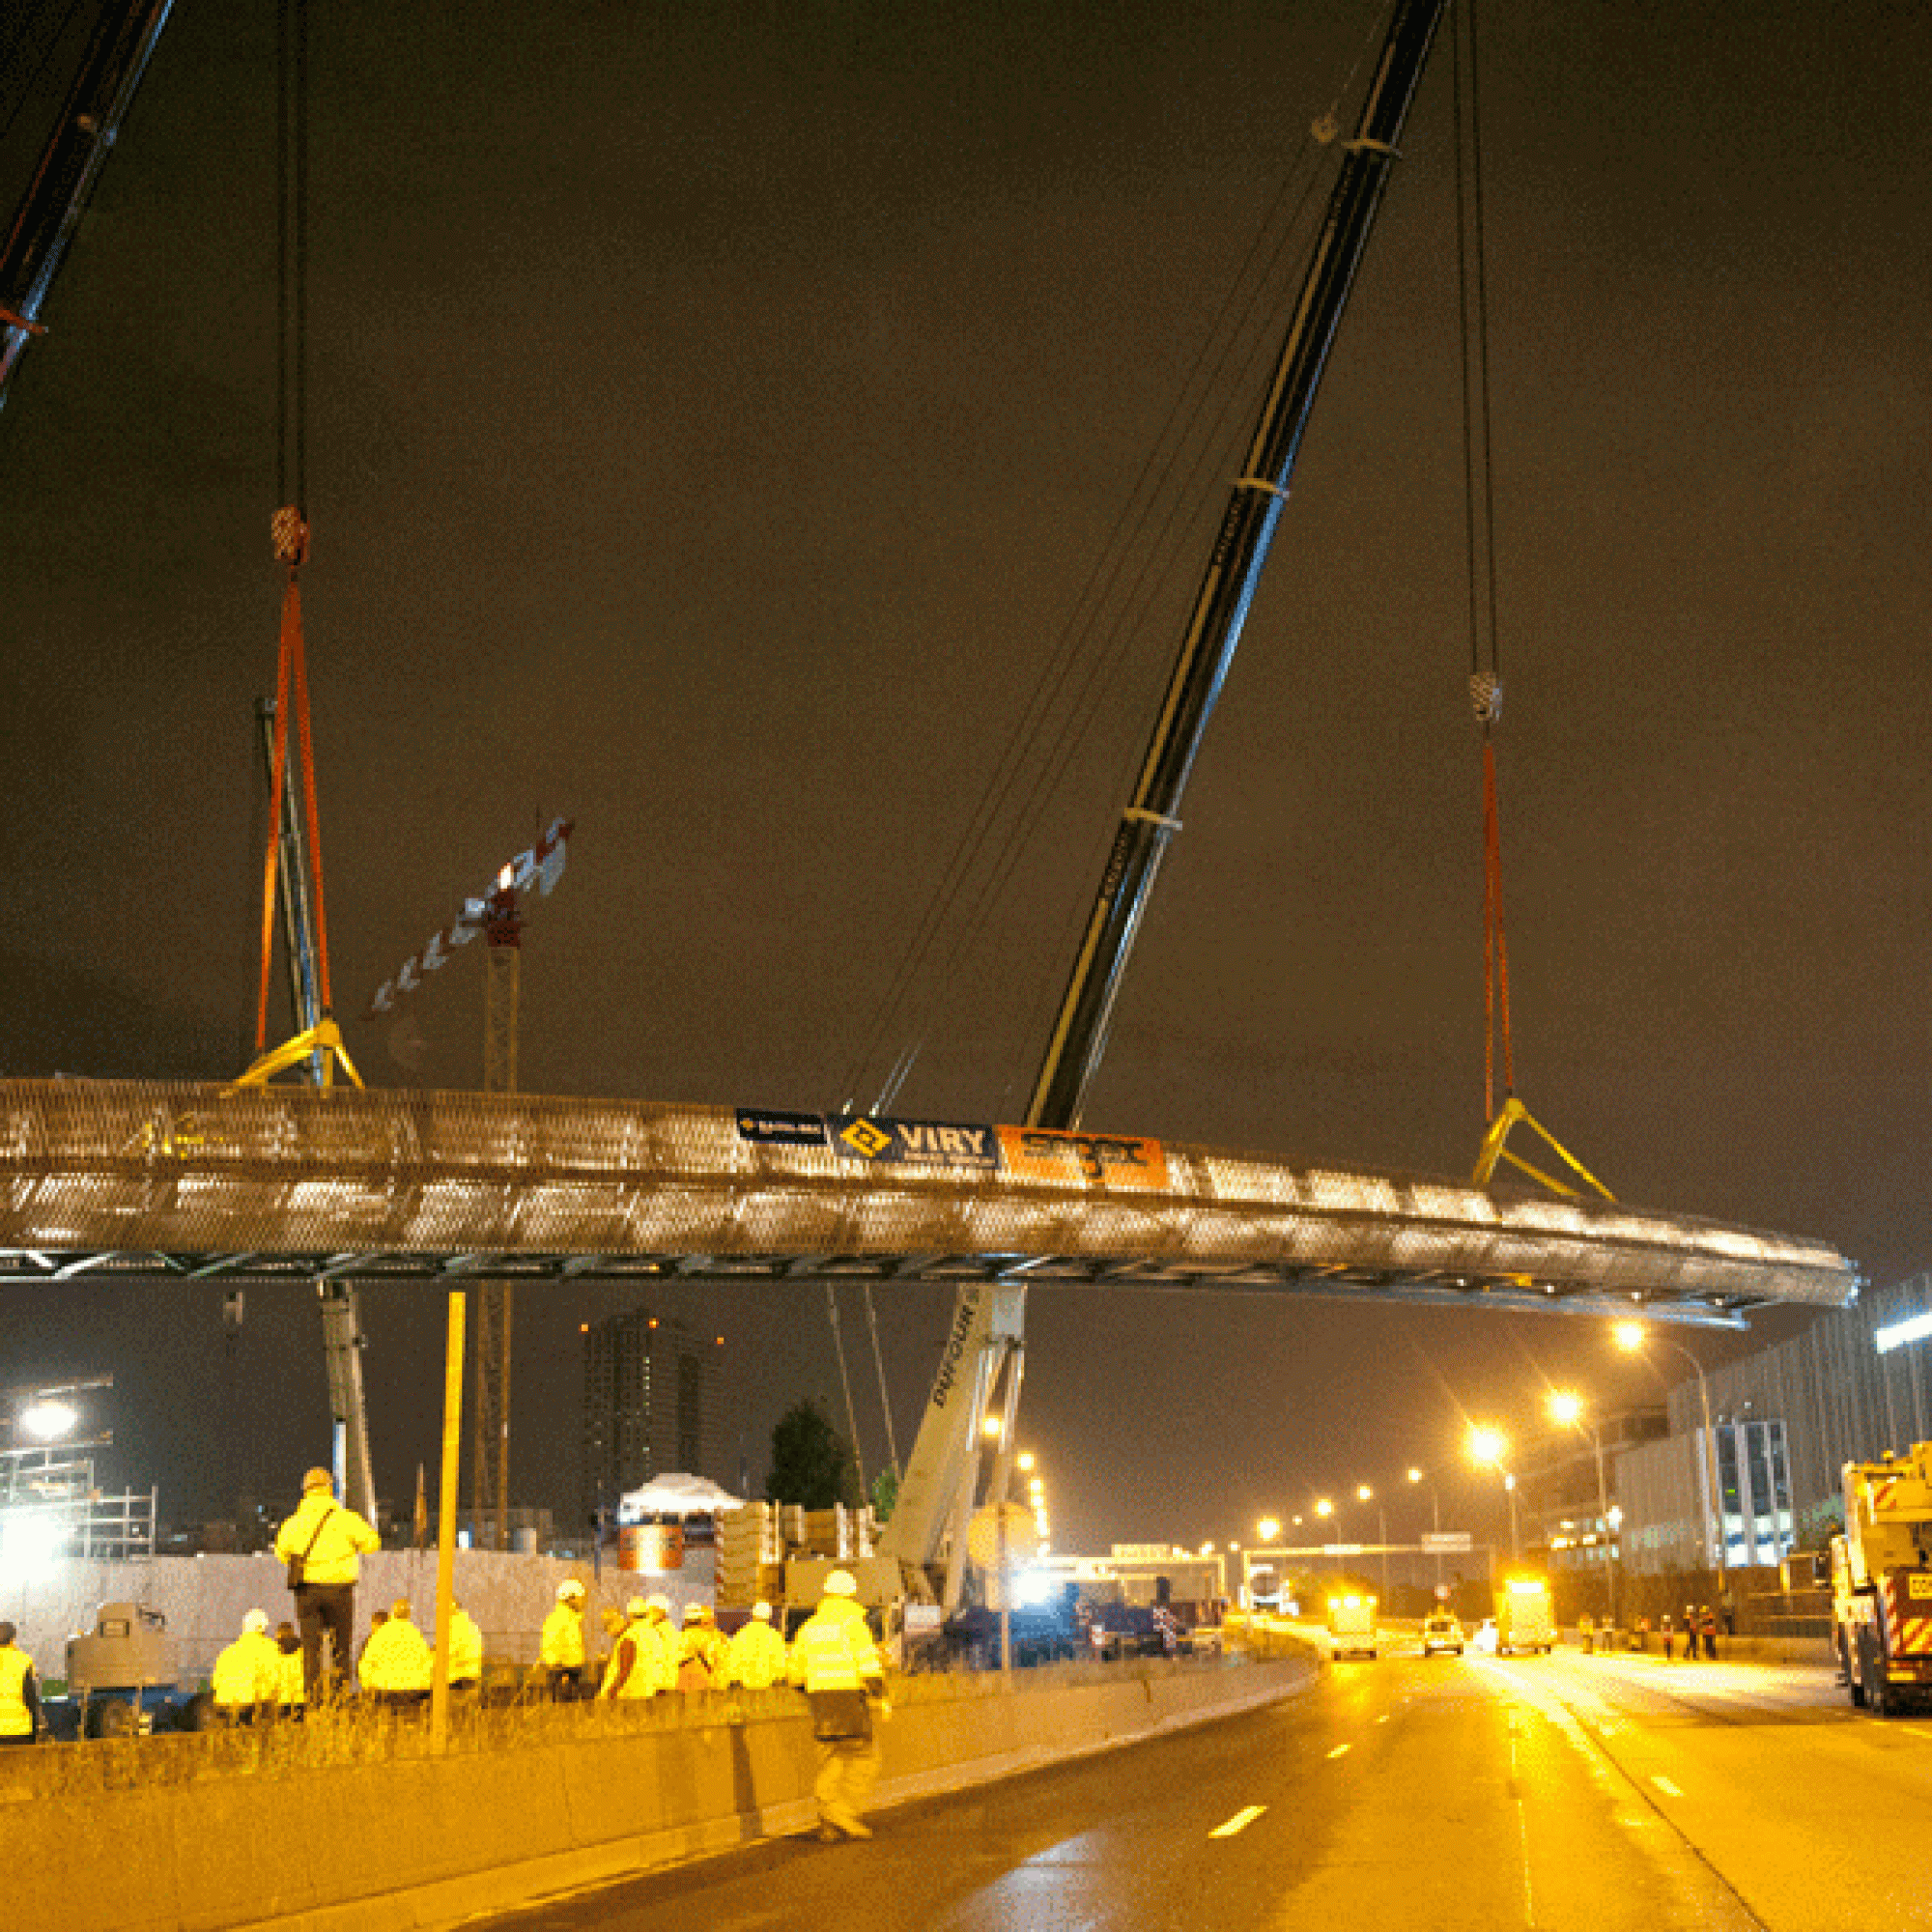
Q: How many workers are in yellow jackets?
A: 12